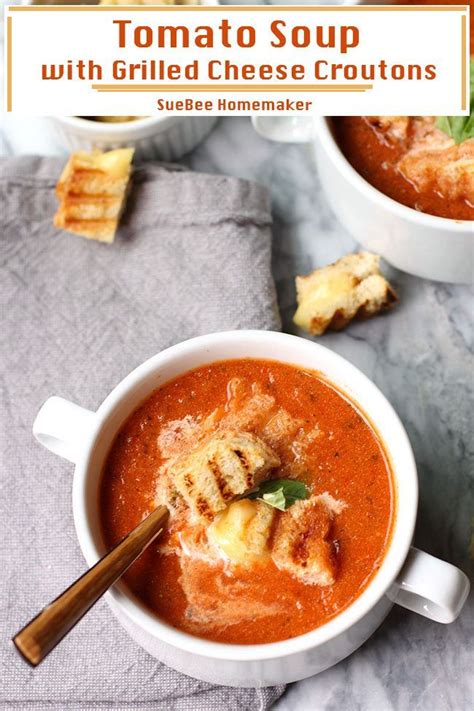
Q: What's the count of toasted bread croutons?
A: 5